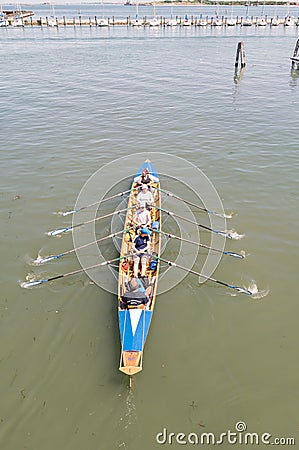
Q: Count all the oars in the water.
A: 8